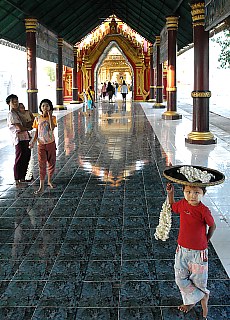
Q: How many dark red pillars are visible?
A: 7